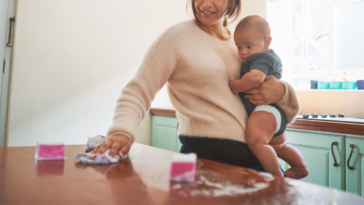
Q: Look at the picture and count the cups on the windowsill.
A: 5